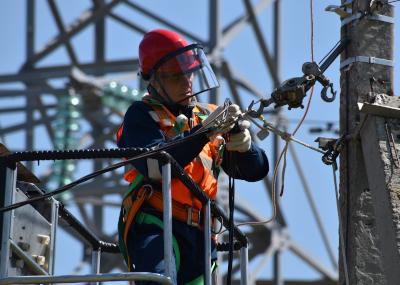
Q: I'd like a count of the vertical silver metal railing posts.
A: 6